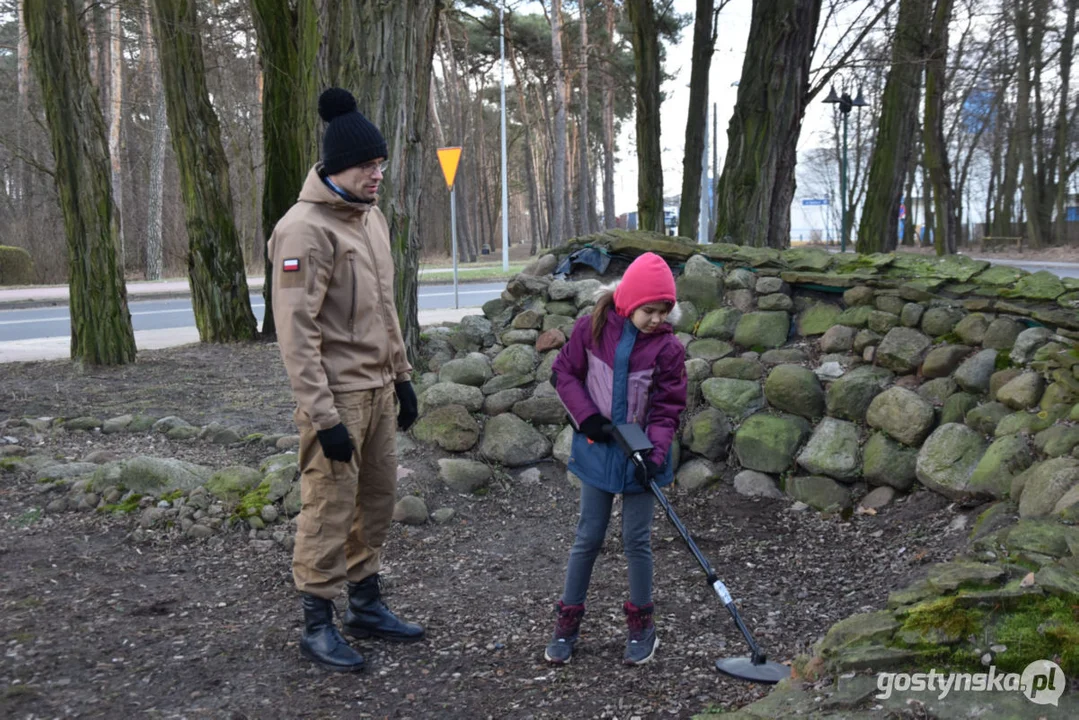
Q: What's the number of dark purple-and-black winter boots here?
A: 2